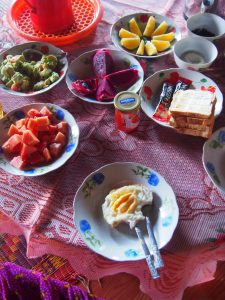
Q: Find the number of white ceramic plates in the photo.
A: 7